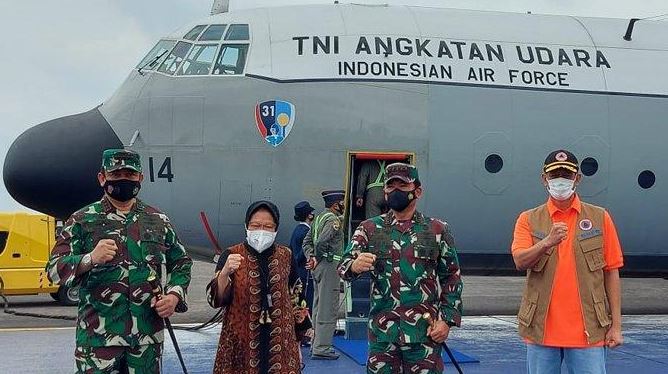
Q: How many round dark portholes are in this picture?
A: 3